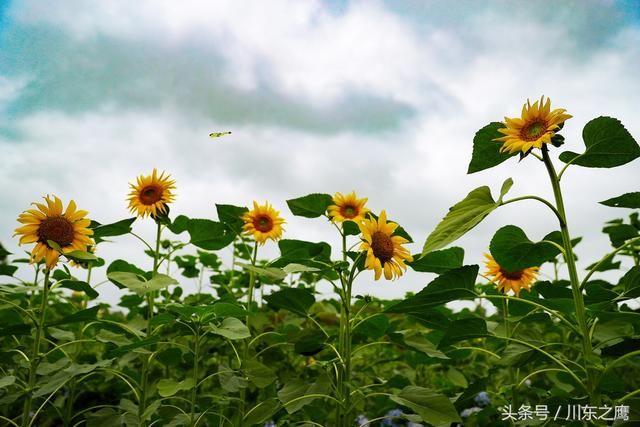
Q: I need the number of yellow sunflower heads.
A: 7